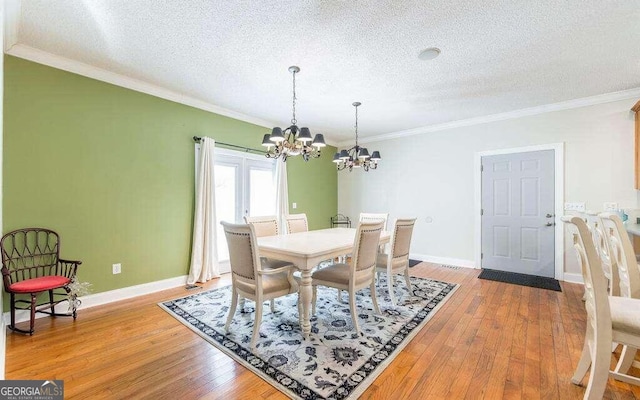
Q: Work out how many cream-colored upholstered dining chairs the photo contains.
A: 6